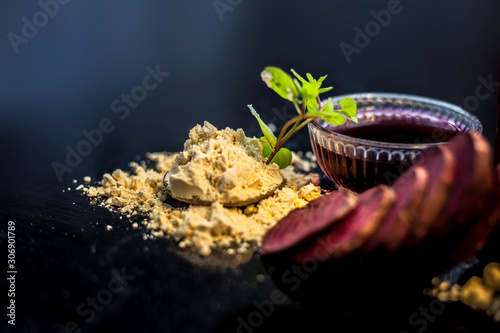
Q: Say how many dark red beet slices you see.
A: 5